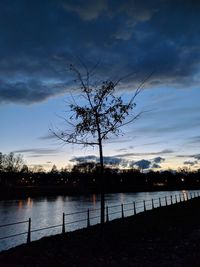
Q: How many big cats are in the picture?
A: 0